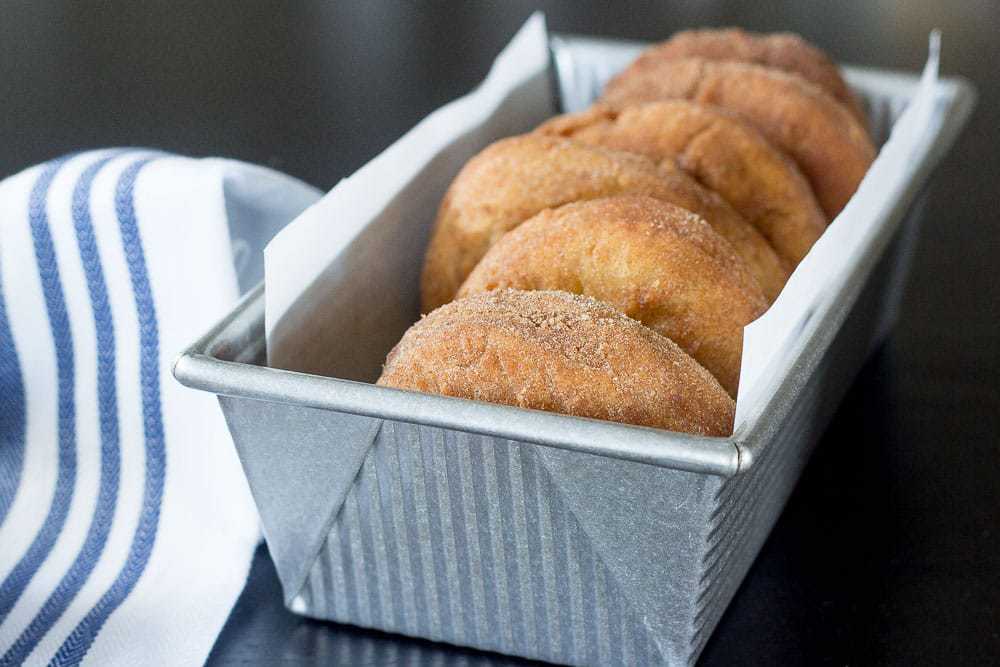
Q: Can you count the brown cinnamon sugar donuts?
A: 6